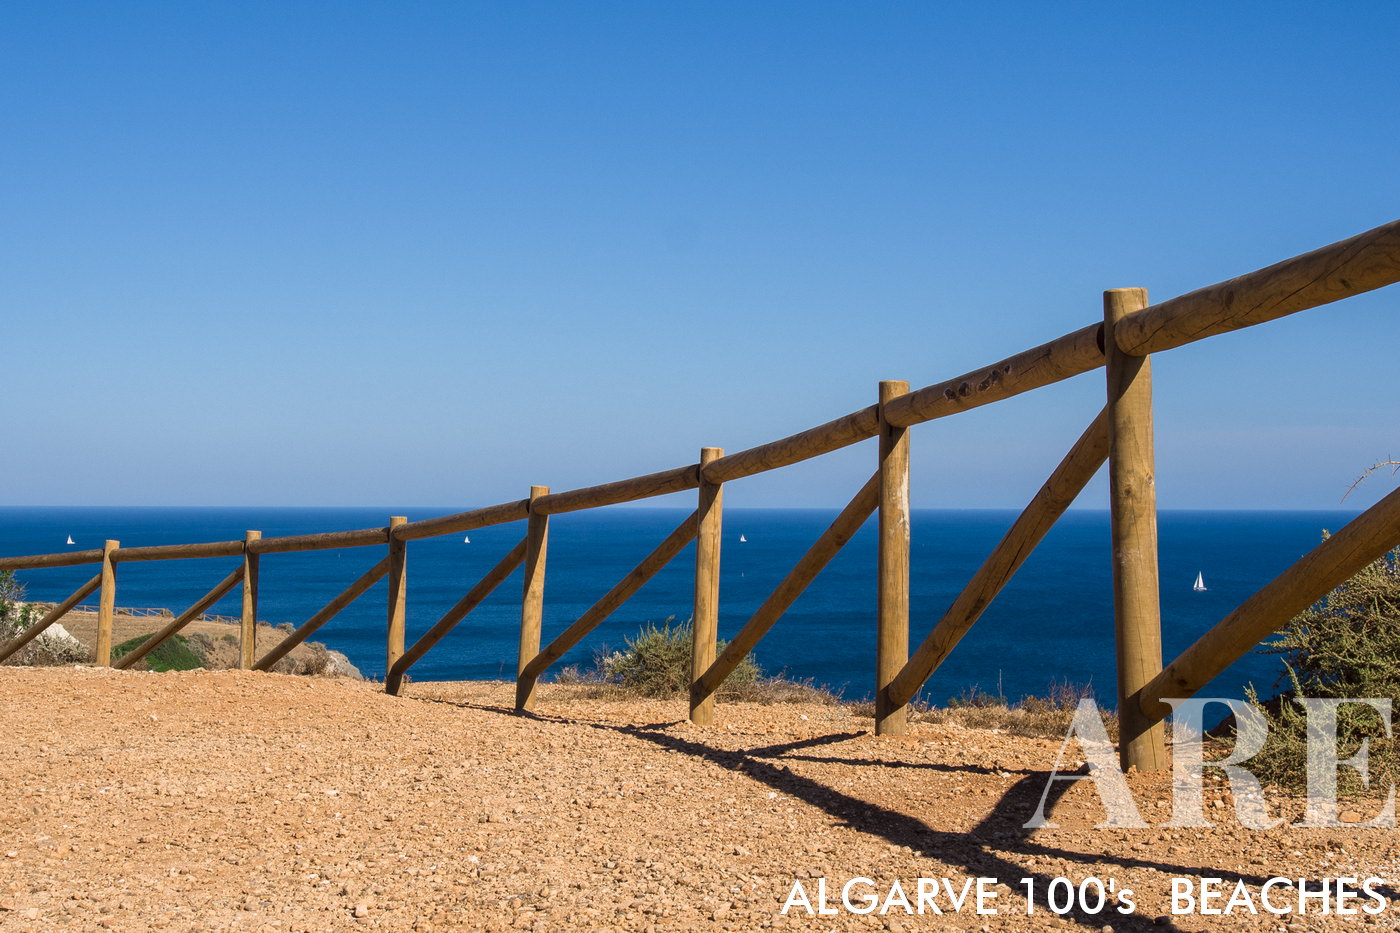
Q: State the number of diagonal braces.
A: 8